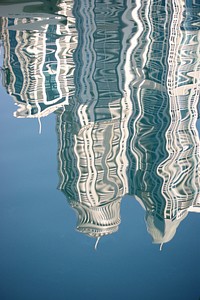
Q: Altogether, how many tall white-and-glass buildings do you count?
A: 3